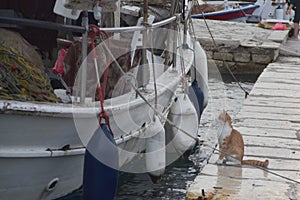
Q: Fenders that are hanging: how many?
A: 5